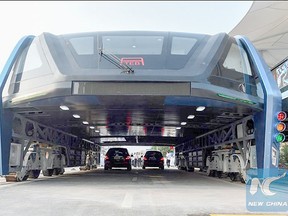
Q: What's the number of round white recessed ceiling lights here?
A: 9